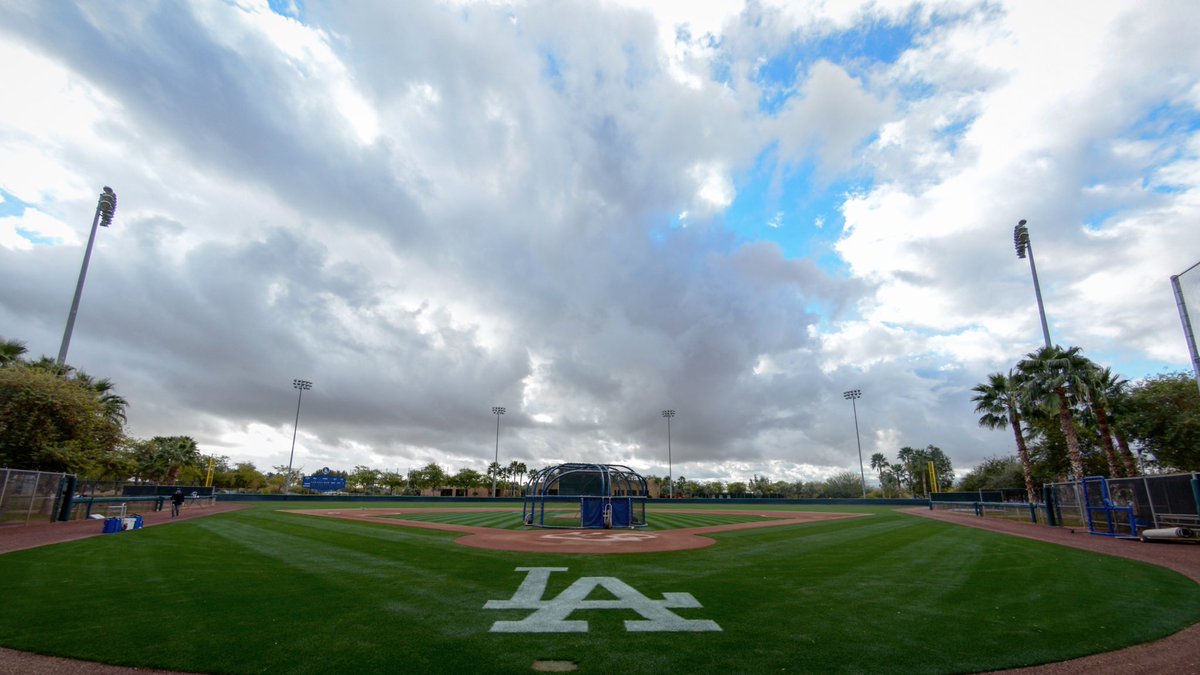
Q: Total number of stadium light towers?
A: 6